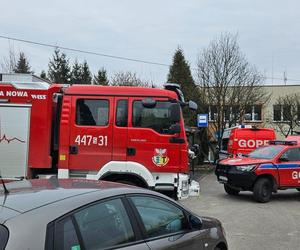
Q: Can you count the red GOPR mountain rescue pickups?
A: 1